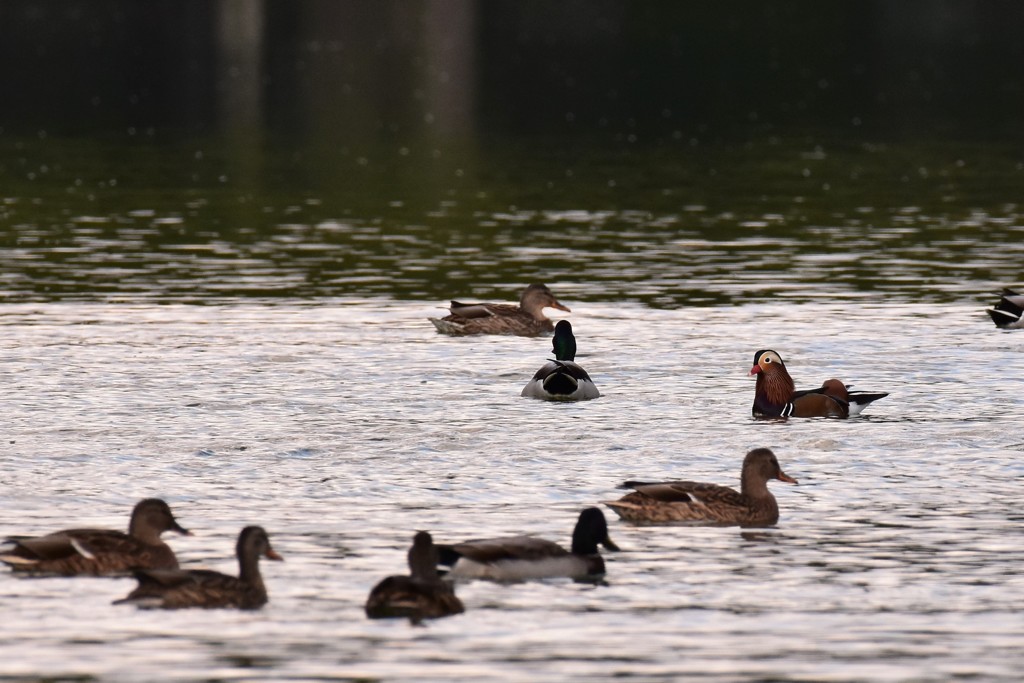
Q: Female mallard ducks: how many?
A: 5